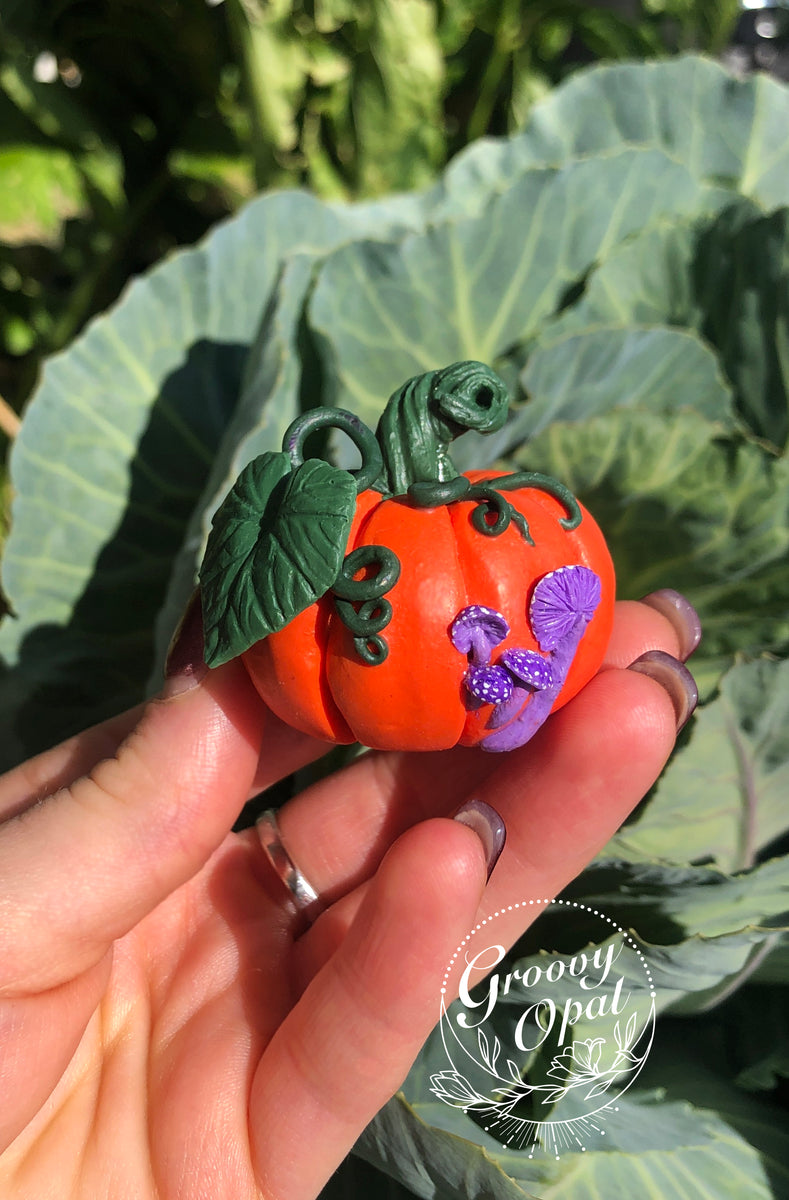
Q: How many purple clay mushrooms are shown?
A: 4